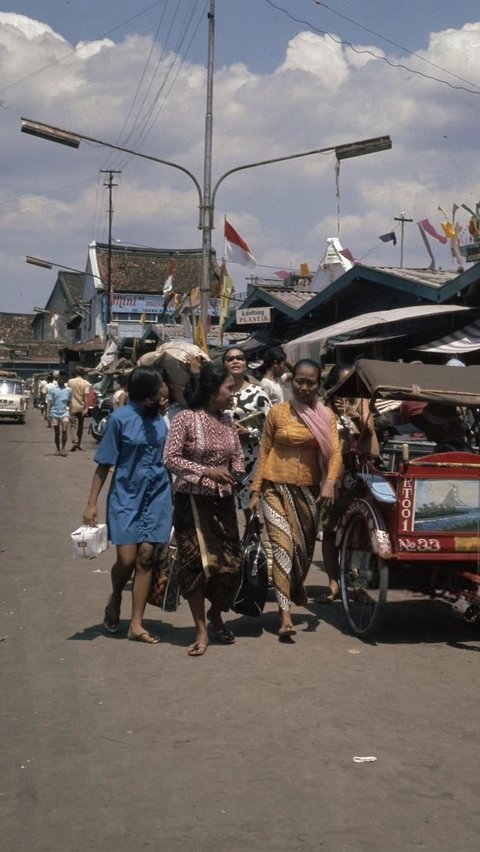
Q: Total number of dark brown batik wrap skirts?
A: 1